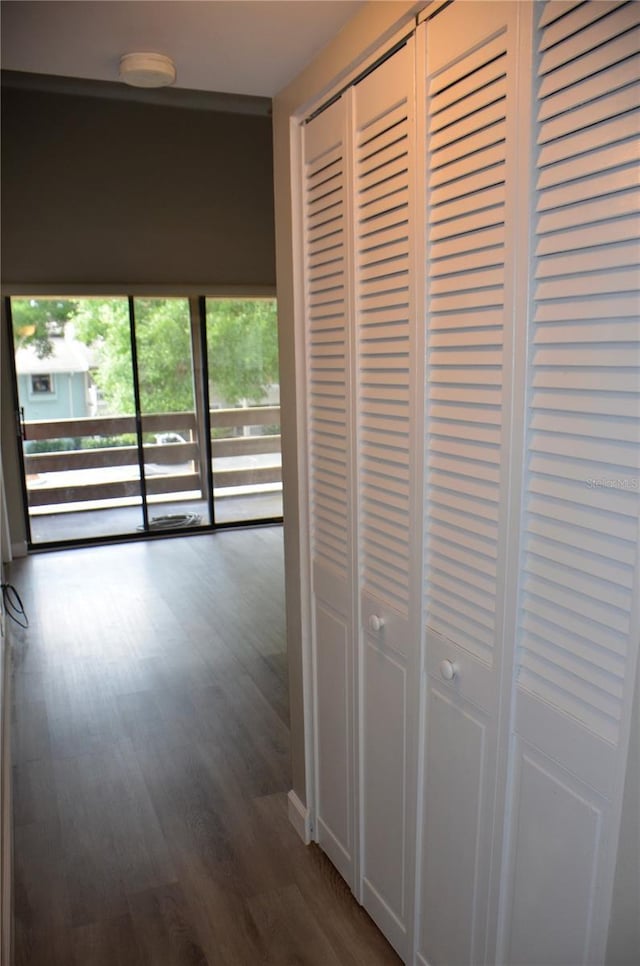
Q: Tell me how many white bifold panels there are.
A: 4